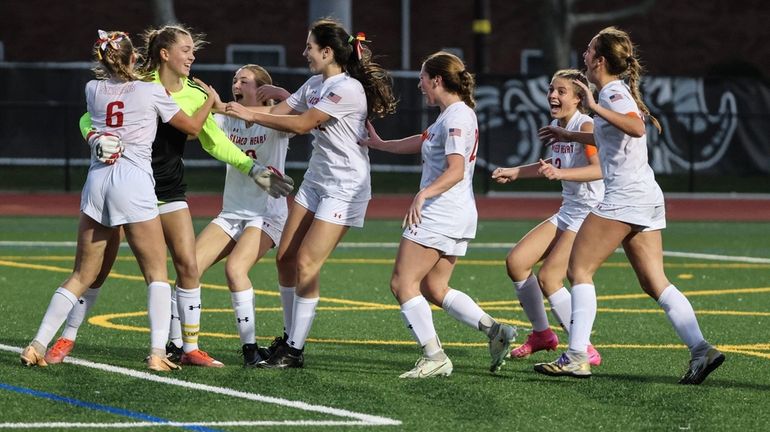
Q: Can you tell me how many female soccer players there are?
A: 7